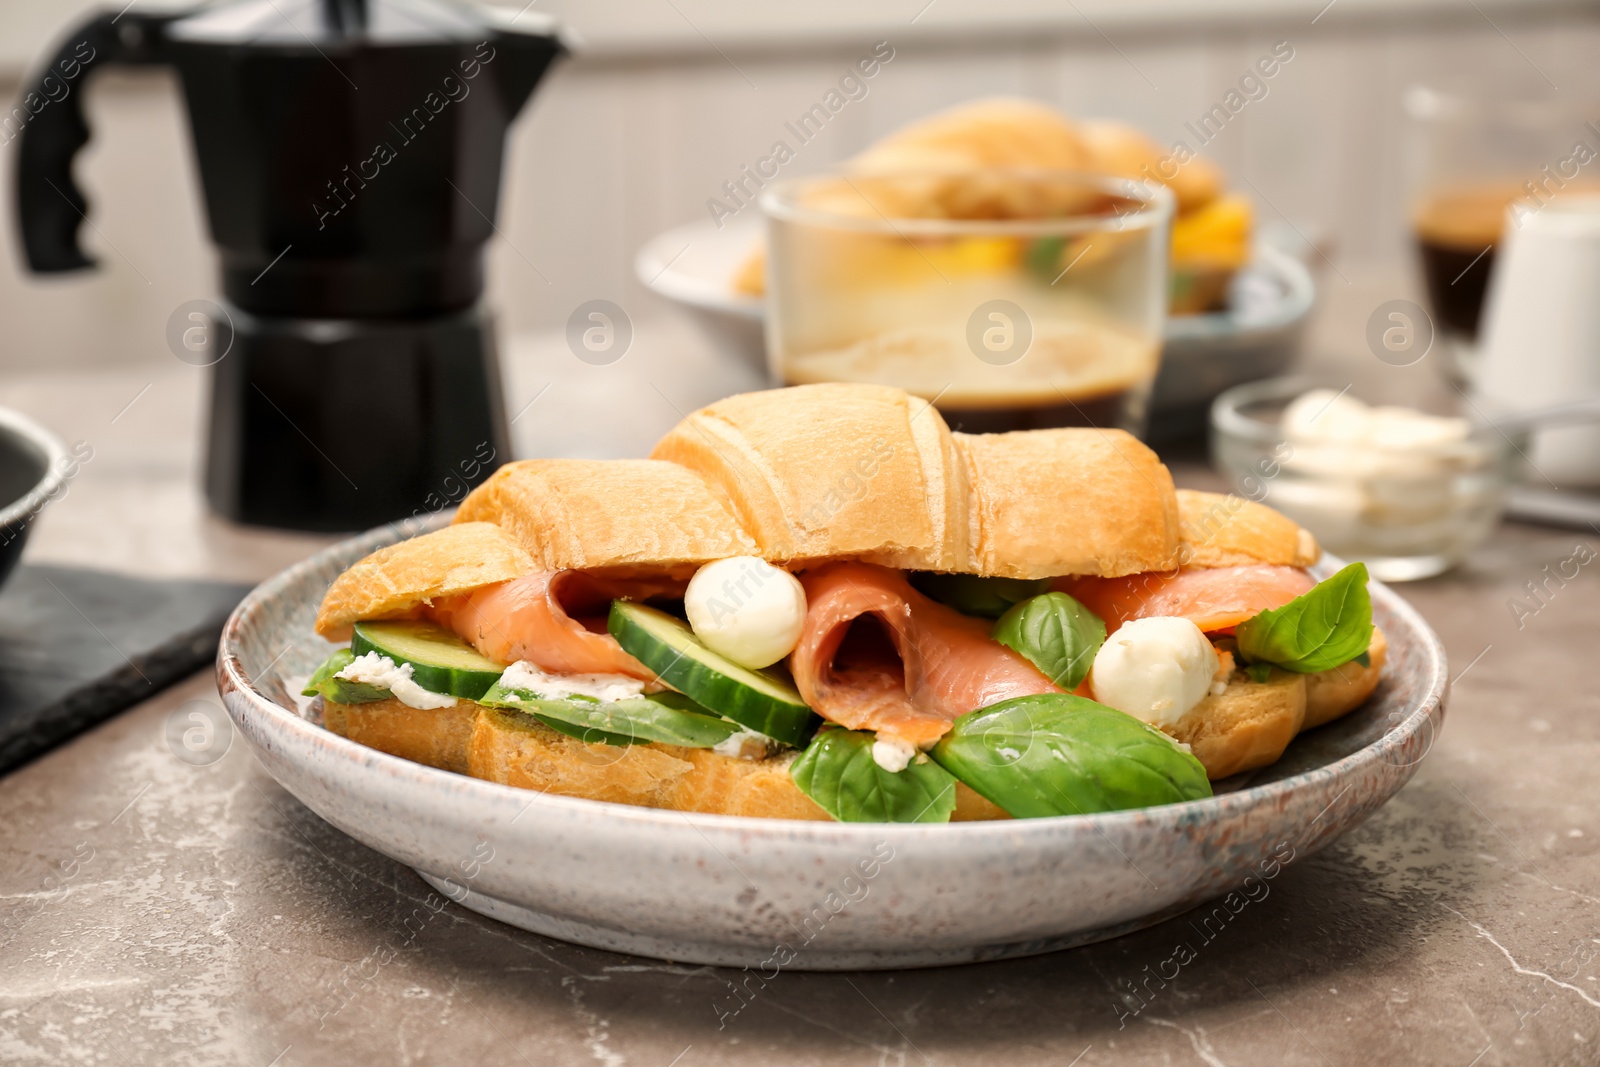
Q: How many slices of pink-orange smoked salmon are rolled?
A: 2